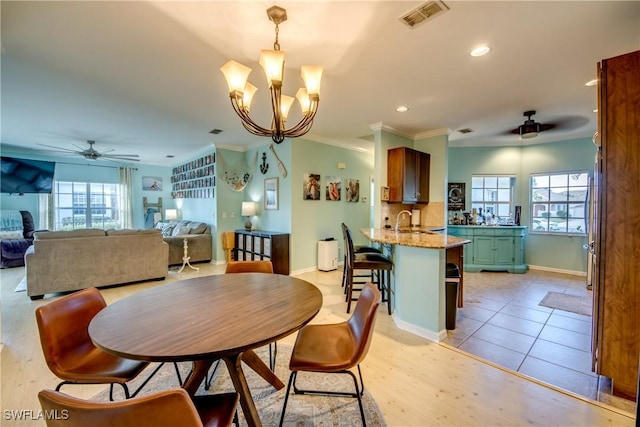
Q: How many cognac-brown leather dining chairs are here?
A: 4